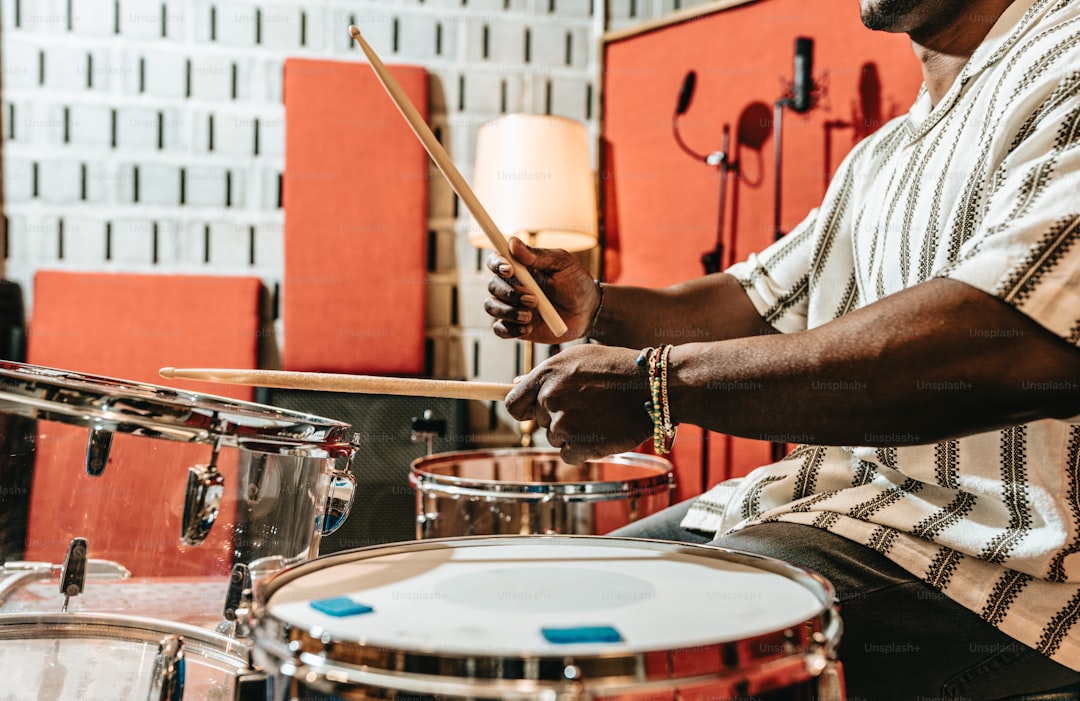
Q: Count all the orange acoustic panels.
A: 3